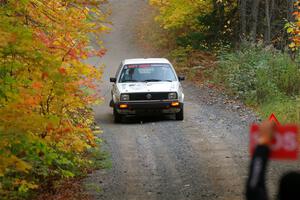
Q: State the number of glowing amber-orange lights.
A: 2